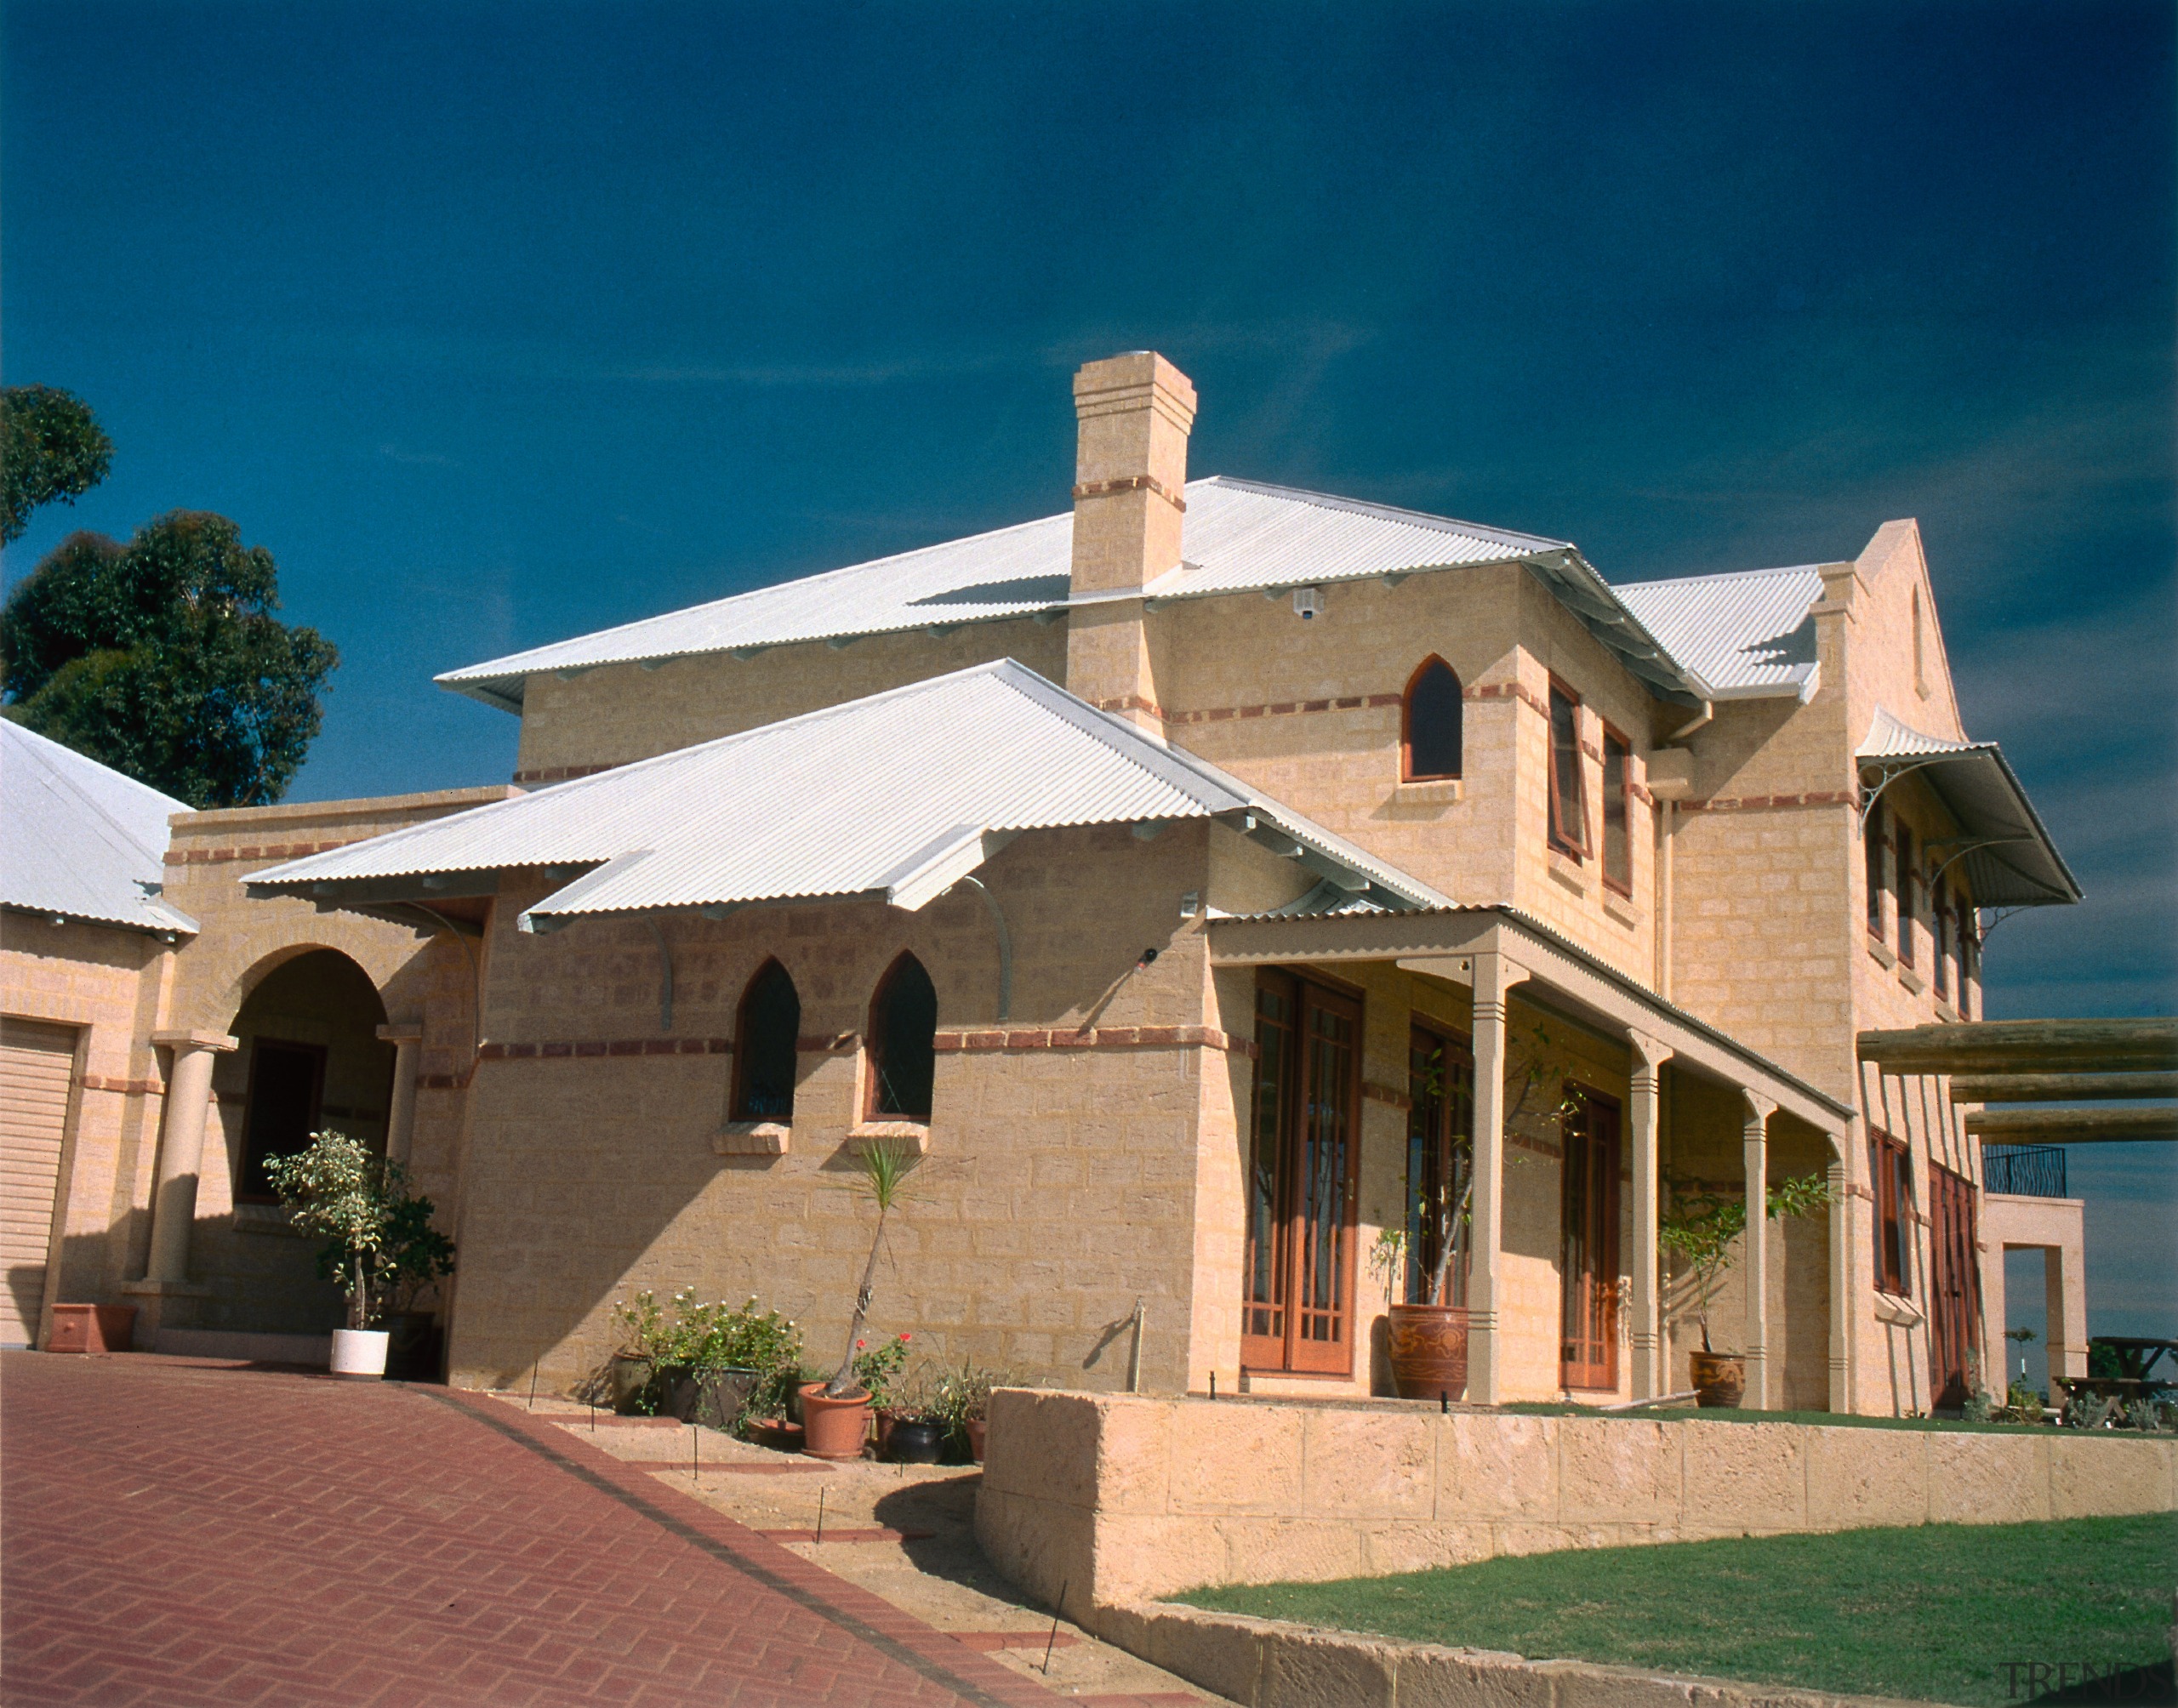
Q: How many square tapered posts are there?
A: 4